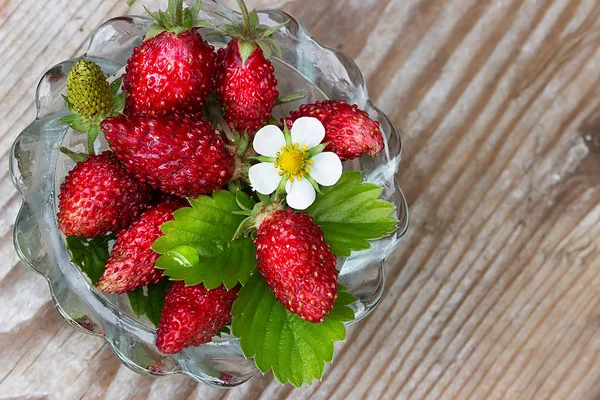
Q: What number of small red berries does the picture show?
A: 8